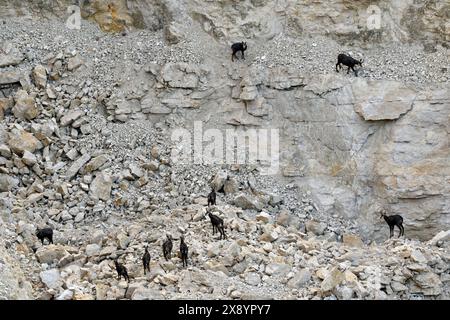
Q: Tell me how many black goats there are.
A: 10